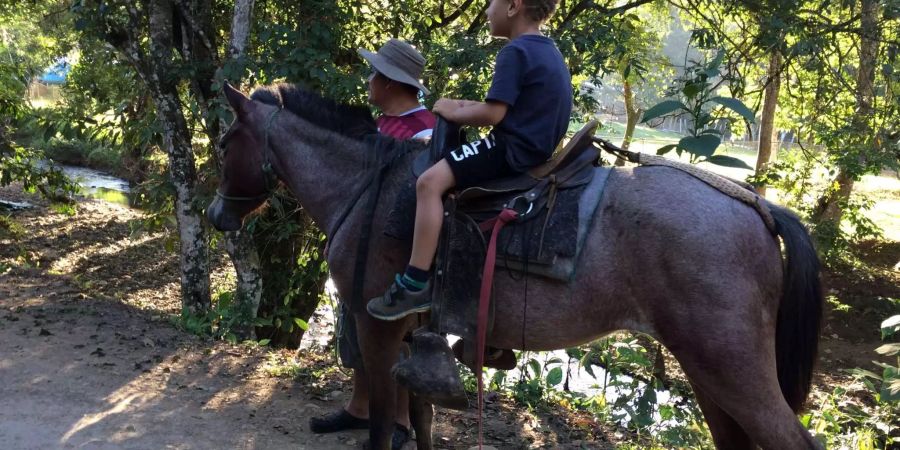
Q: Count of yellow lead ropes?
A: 0